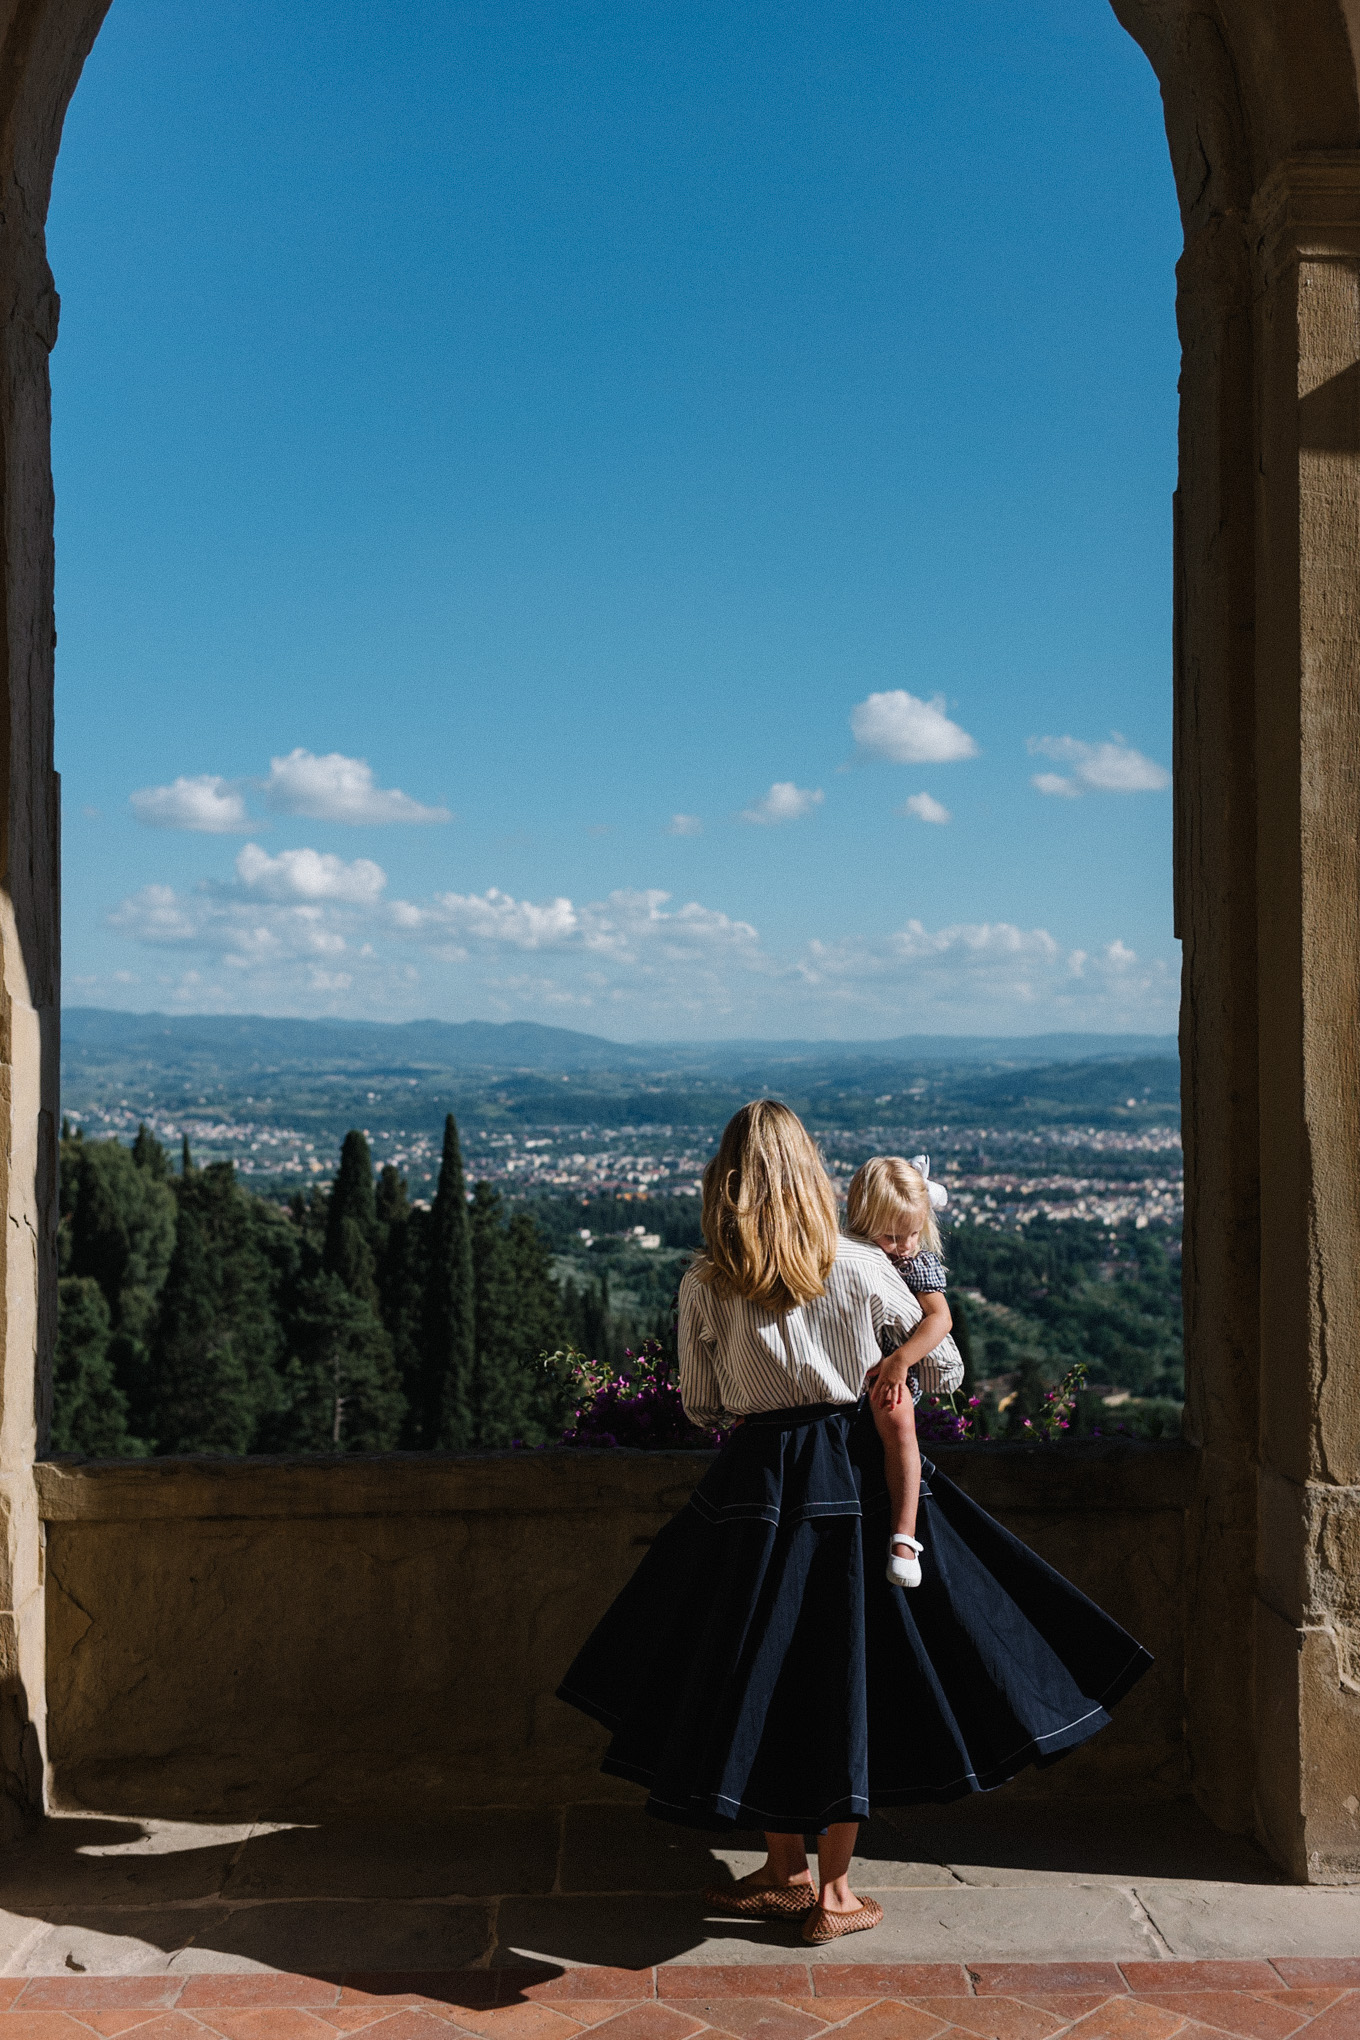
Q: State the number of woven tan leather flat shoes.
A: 2